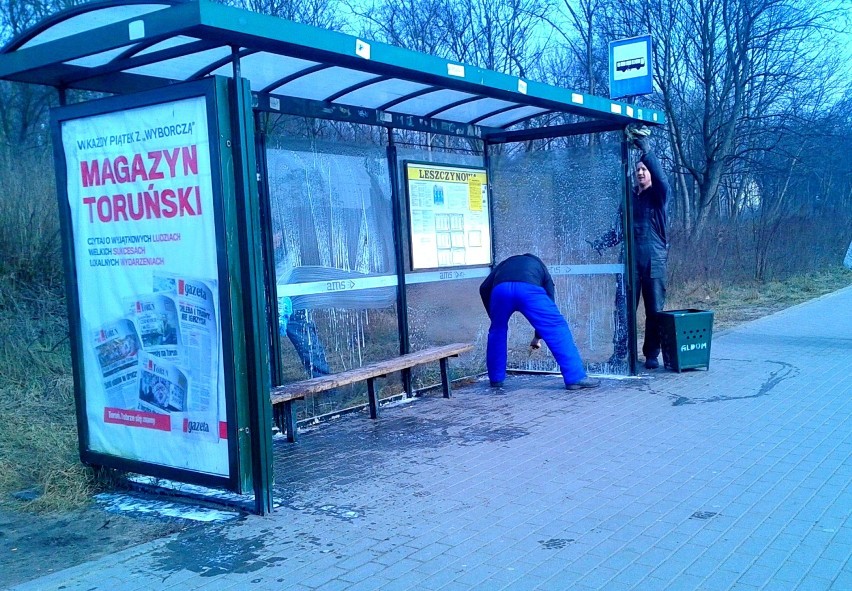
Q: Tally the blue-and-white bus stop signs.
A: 1